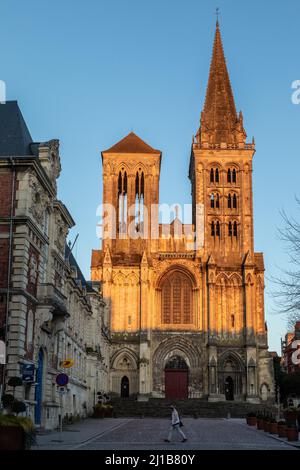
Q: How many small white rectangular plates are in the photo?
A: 1